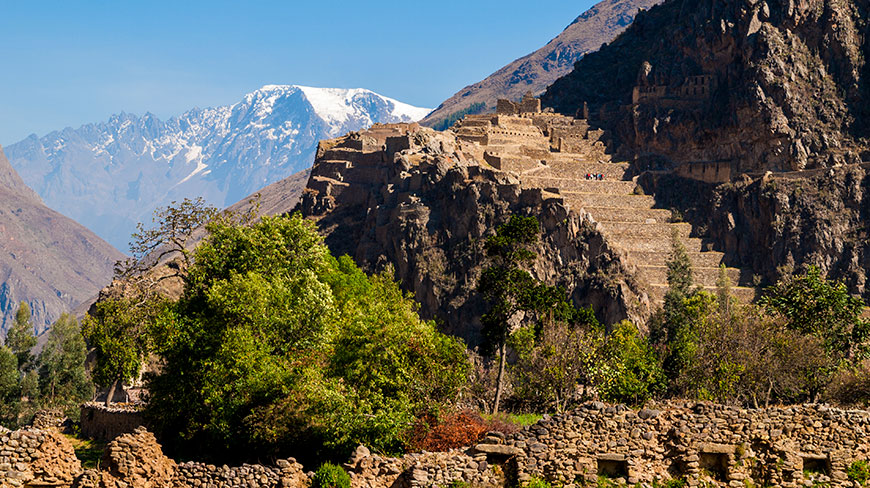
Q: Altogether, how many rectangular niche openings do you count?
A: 4